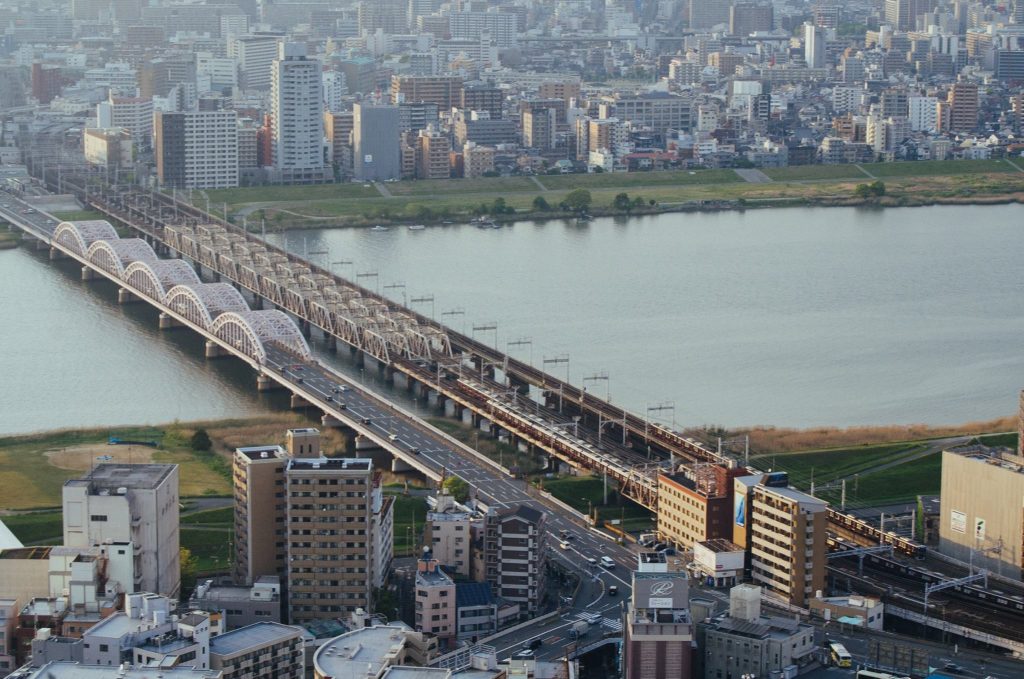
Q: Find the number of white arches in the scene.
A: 5